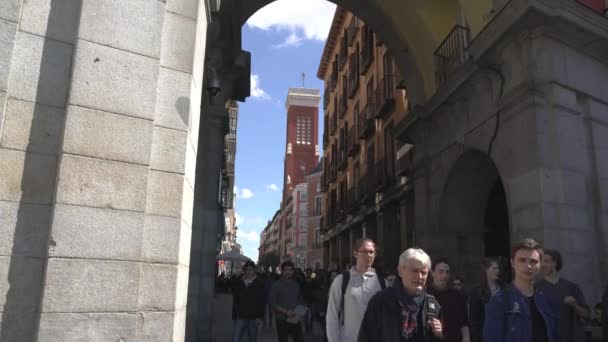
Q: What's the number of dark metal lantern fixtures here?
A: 1